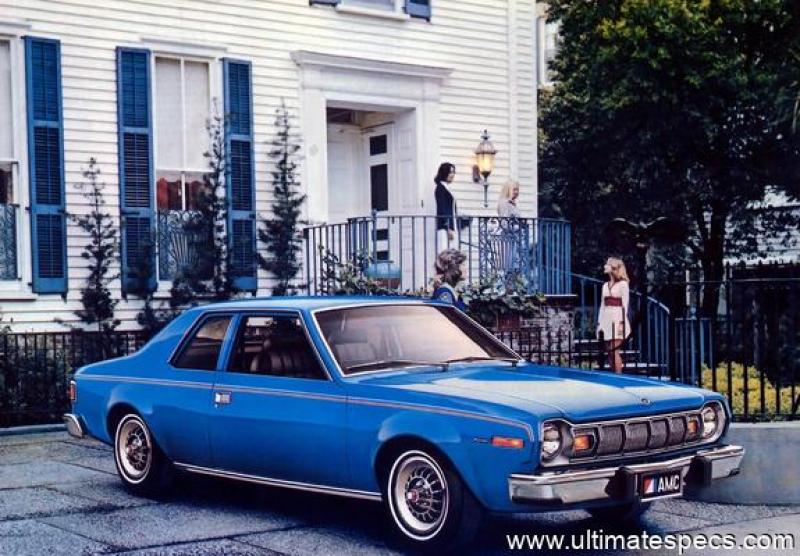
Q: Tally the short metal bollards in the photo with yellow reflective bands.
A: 0